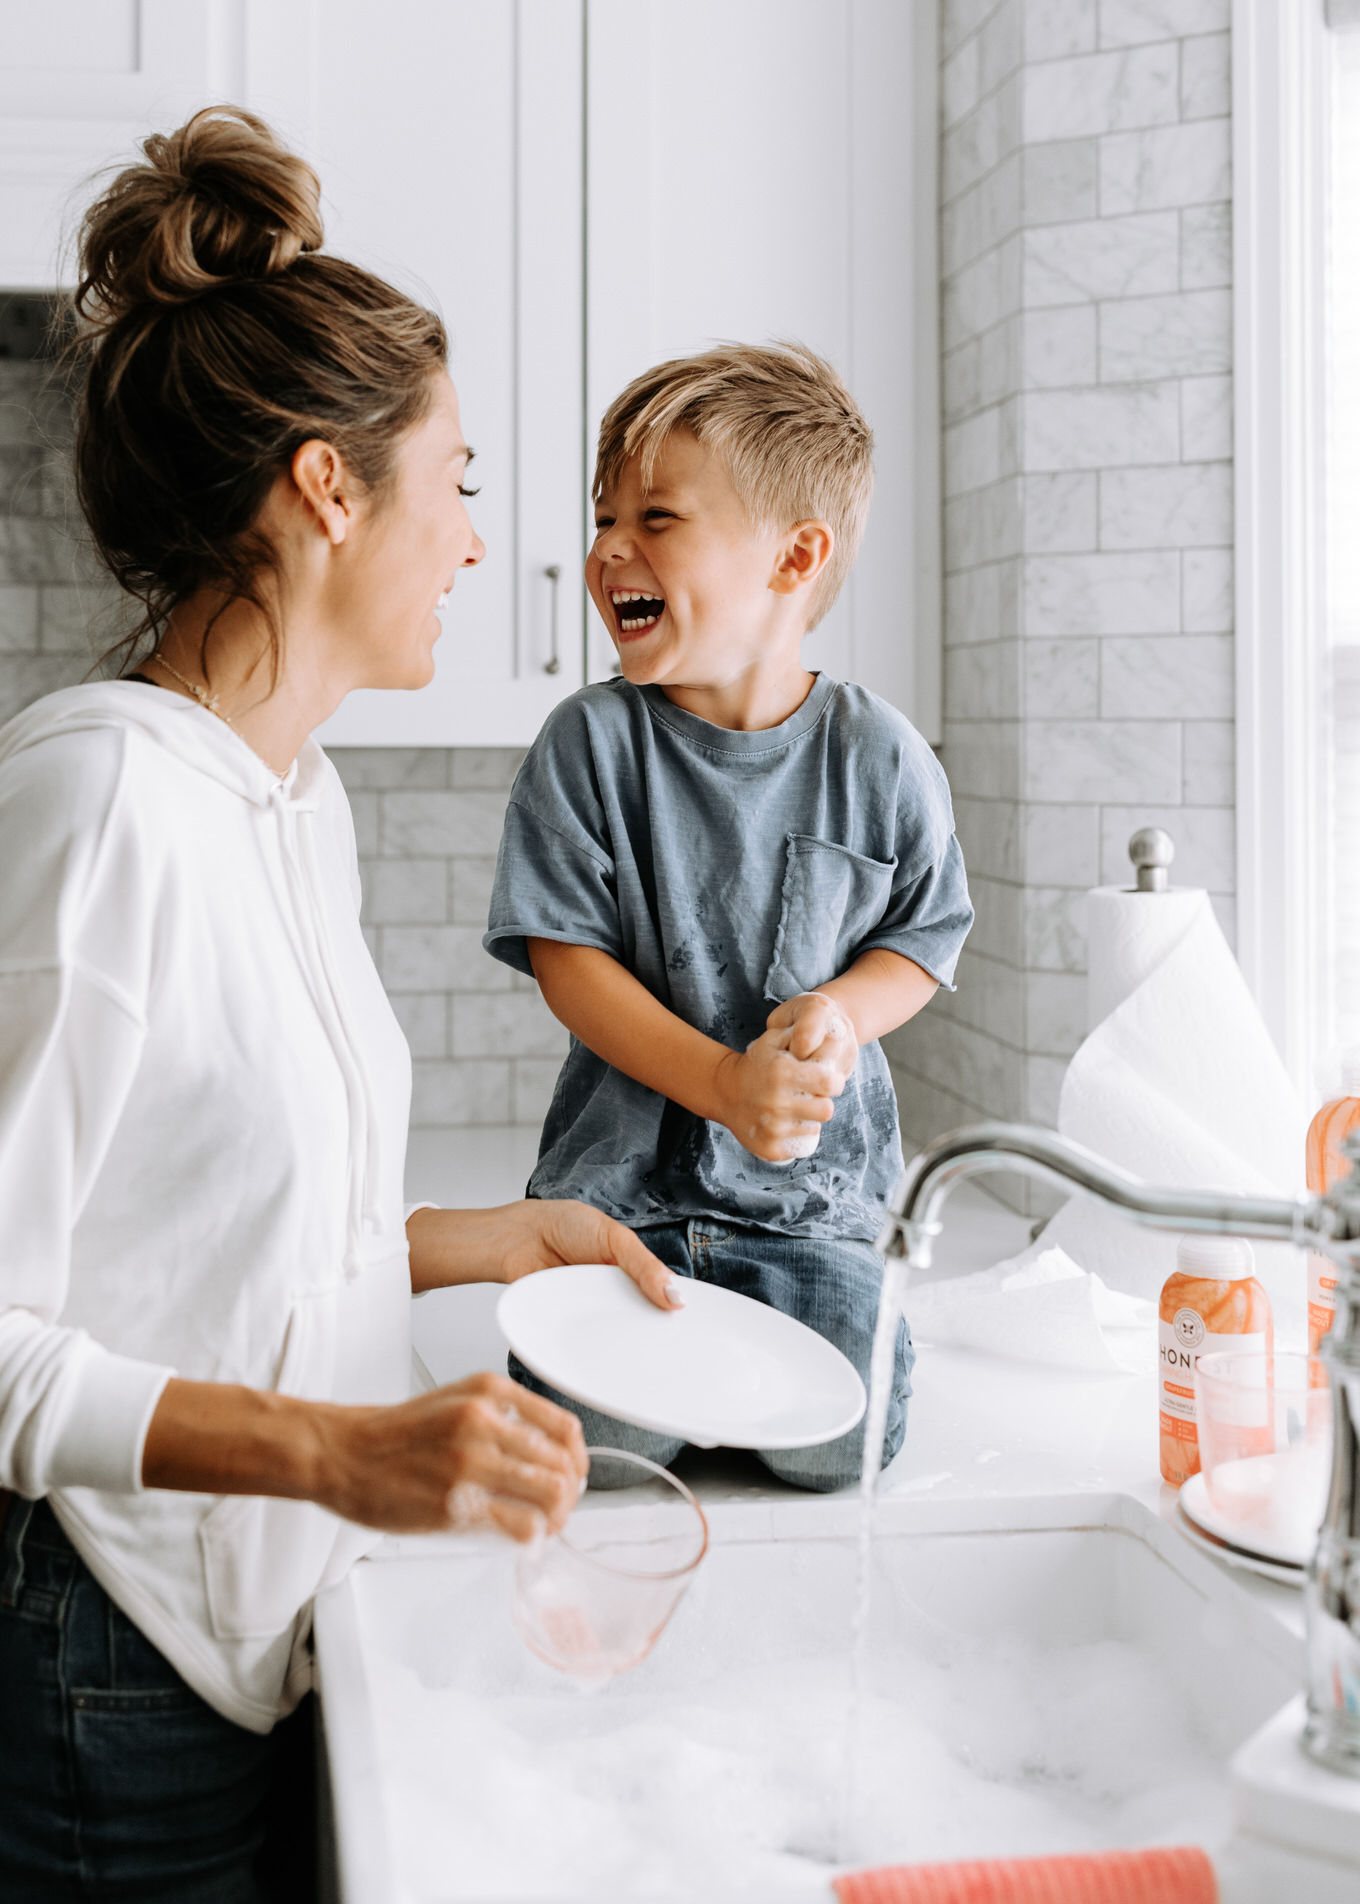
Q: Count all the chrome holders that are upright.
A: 1